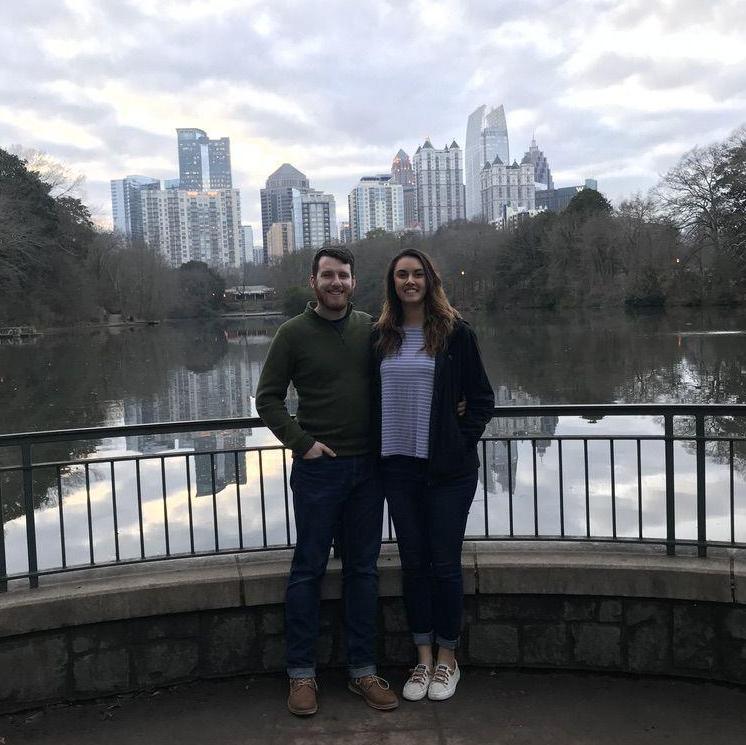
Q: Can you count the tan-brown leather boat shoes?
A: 2